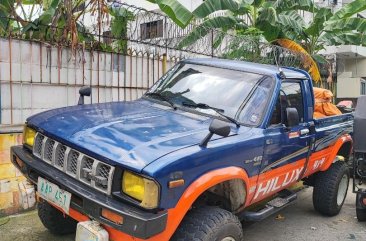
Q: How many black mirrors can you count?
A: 3